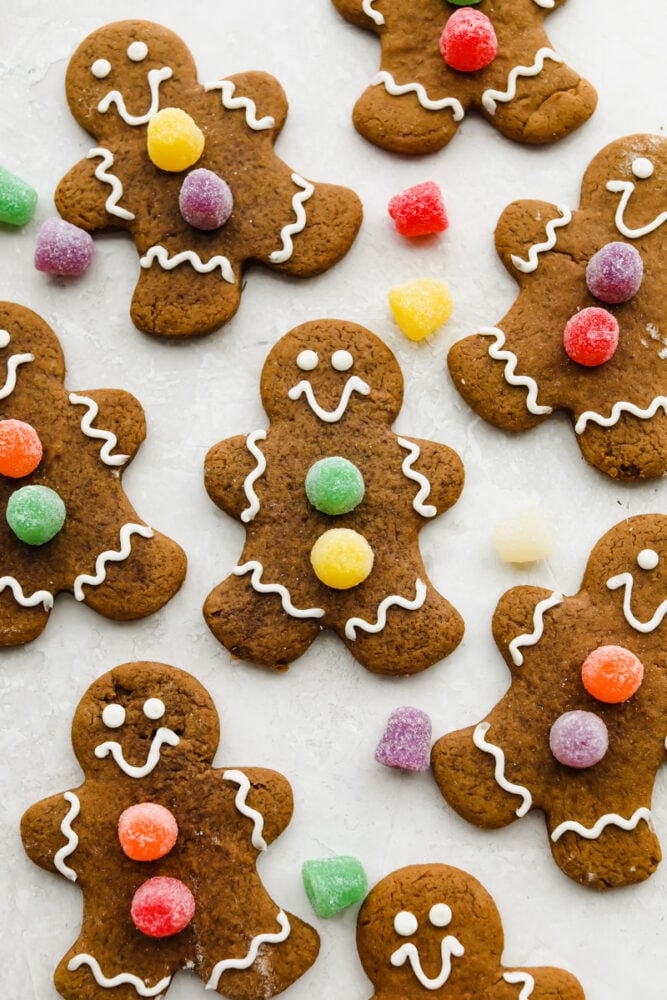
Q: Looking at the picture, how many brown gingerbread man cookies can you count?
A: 8